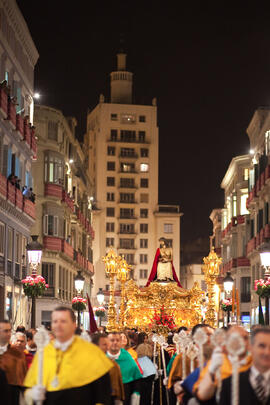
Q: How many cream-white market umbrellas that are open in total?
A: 0